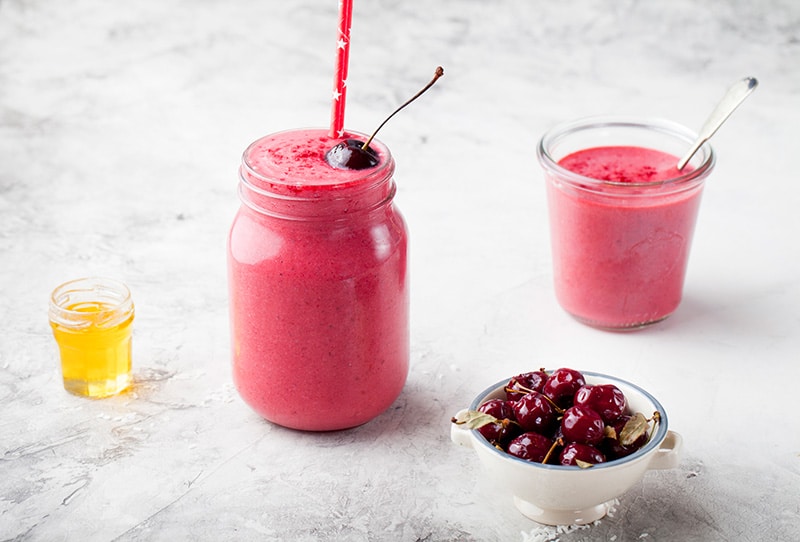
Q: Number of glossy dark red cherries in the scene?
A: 10